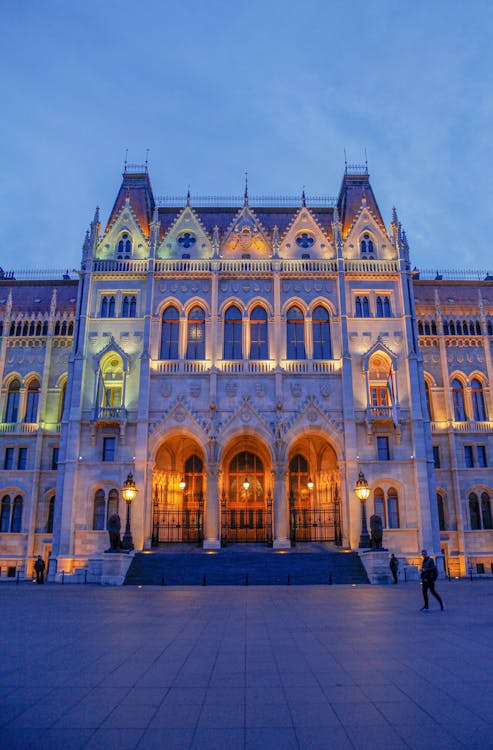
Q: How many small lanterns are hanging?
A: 3